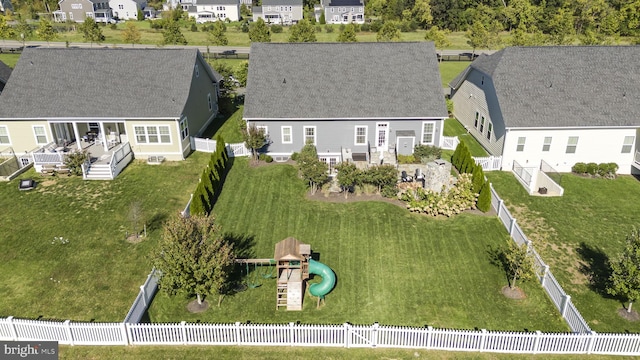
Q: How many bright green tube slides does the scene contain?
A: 1